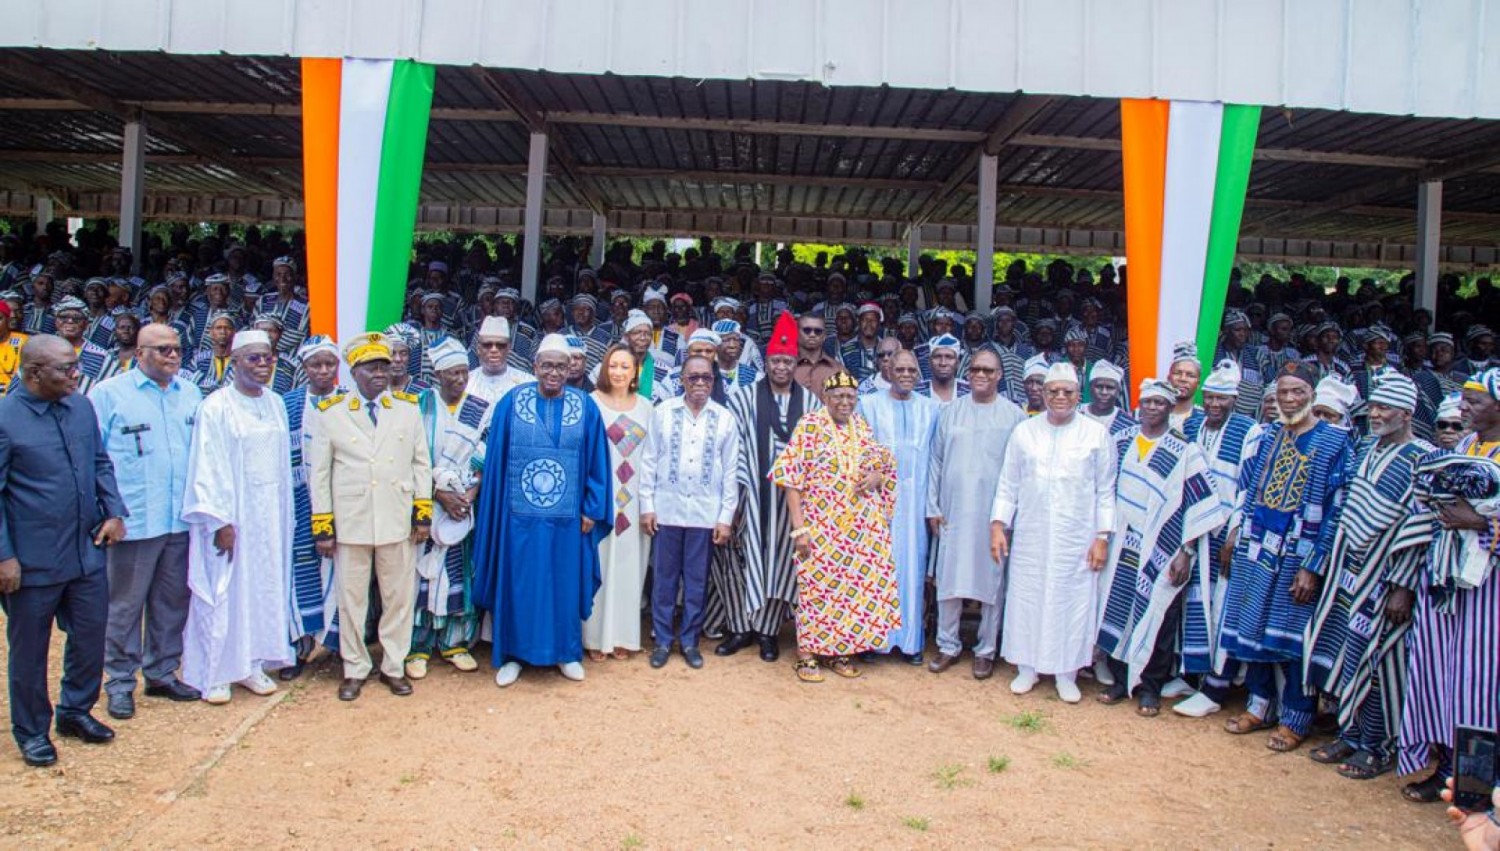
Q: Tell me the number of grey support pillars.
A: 7